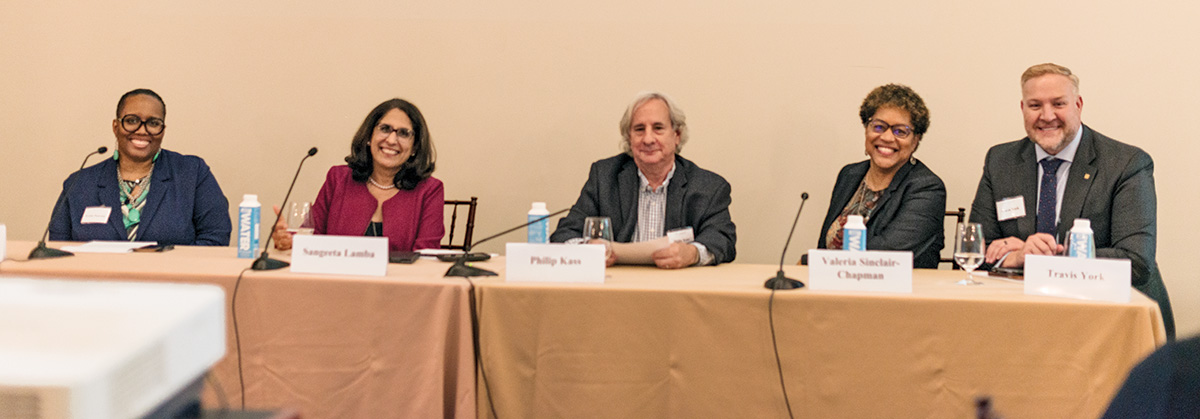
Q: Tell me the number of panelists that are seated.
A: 5